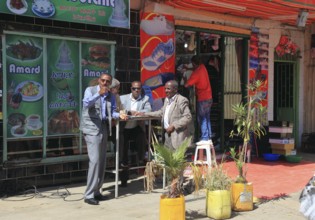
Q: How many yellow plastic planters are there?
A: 3